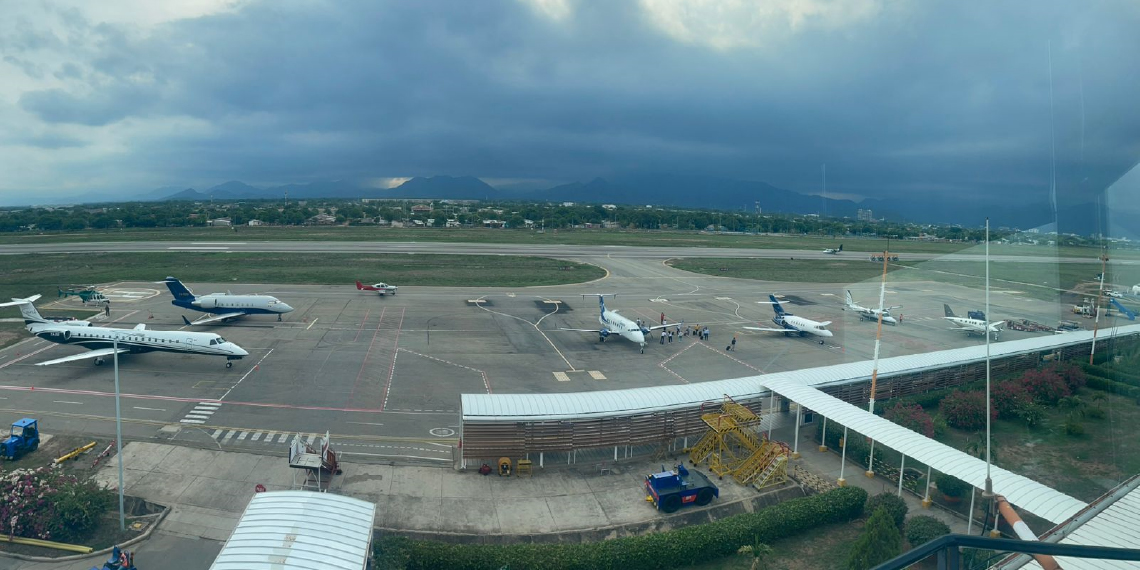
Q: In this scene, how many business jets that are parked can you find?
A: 3